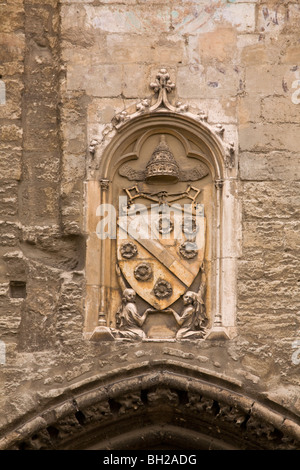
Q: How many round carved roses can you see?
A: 6